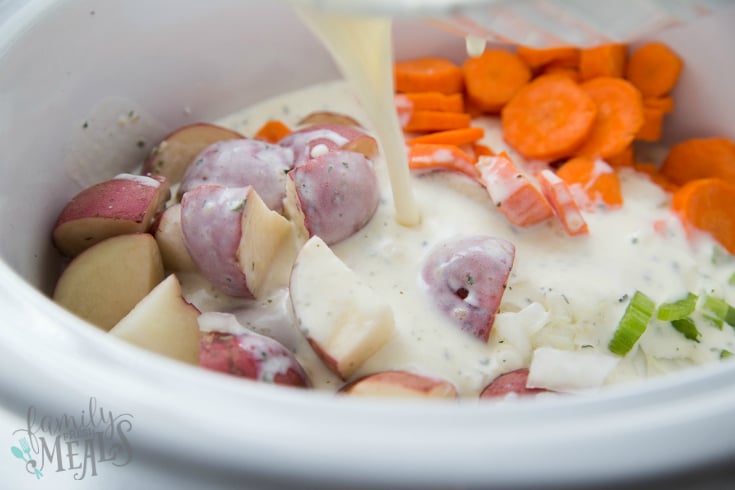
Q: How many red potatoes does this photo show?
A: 15